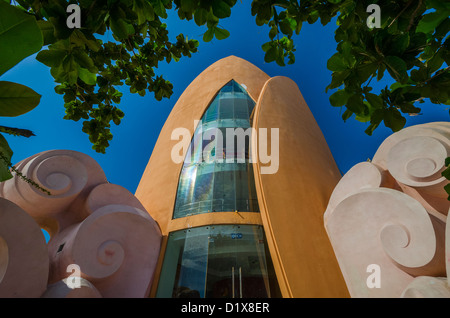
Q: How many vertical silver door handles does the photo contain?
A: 2